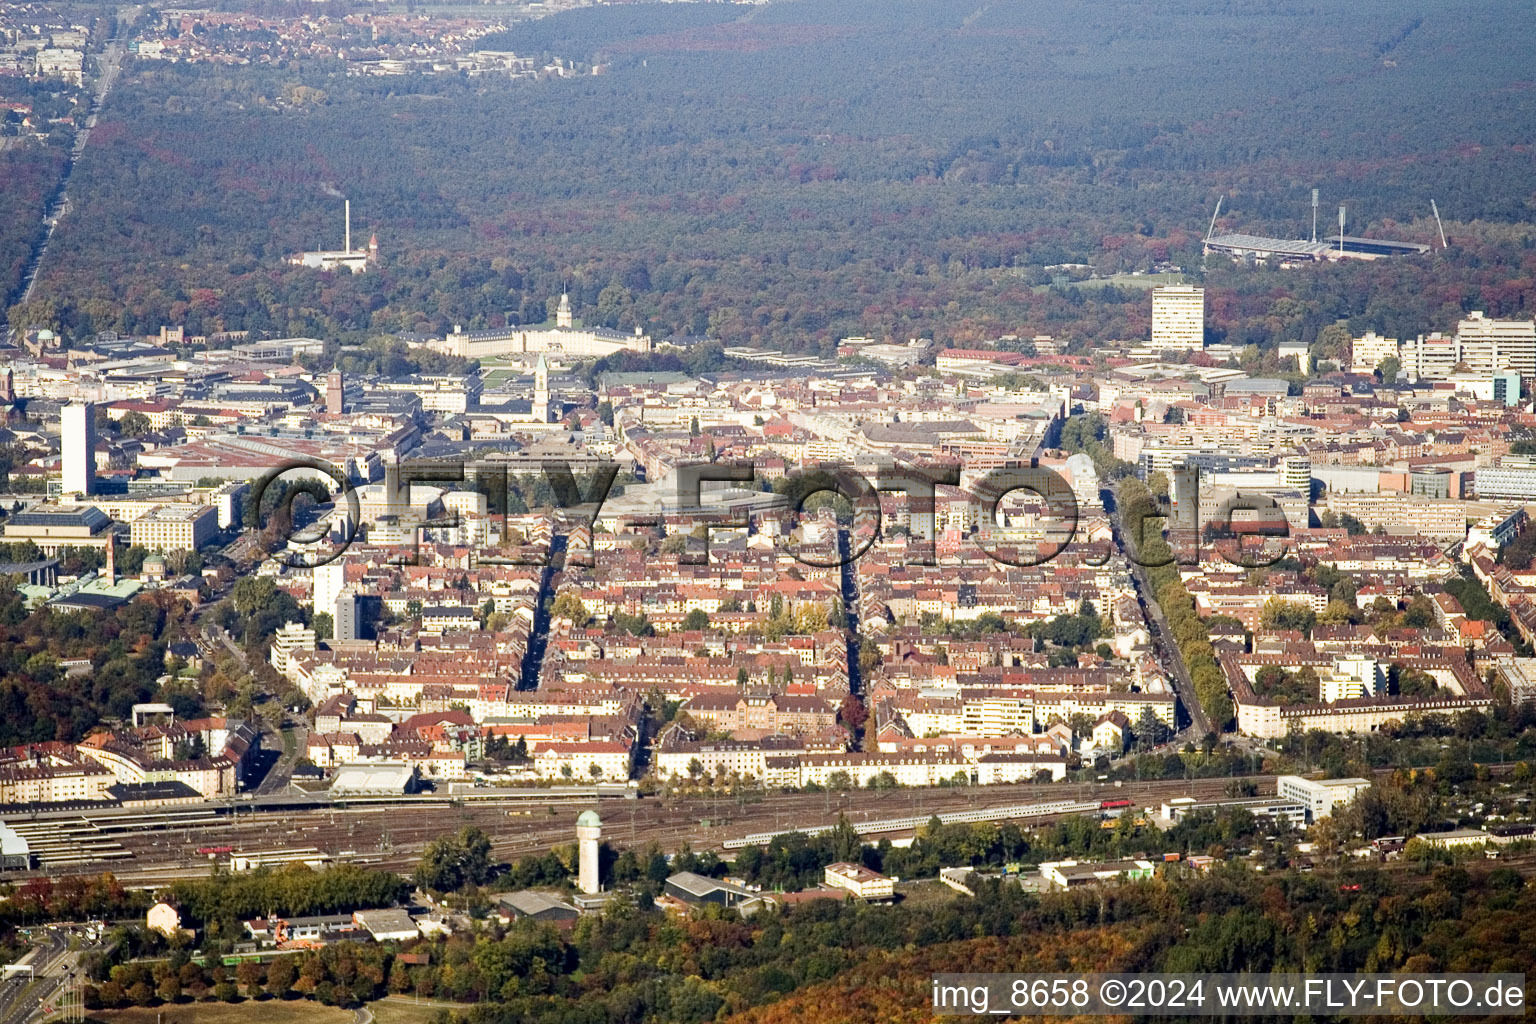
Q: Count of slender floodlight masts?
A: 4